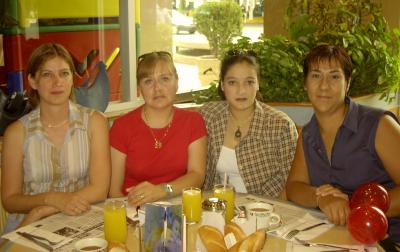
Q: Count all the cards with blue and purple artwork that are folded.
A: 1